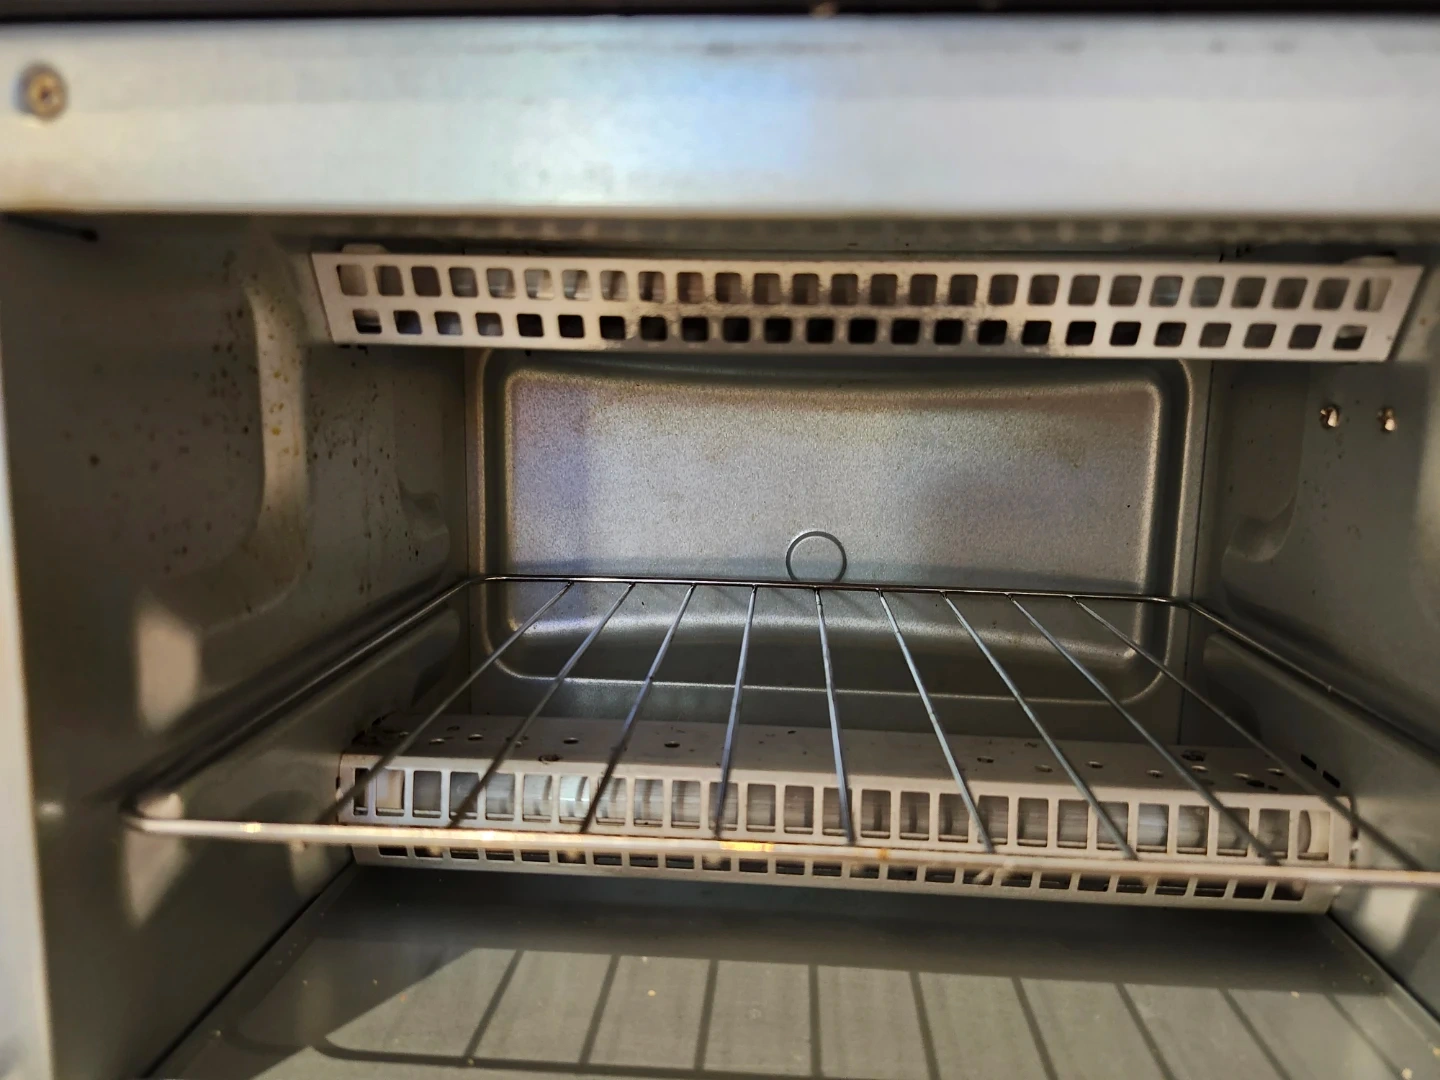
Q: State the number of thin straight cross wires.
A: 9